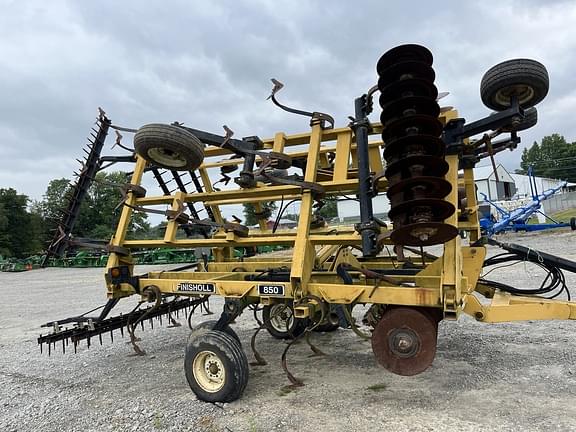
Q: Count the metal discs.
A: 11